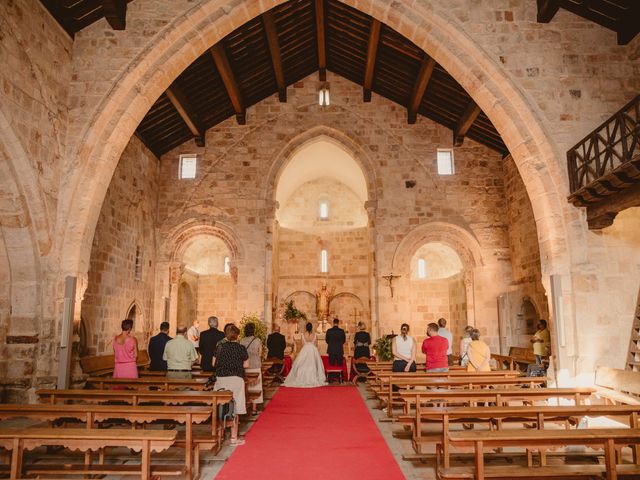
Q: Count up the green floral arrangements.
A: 3